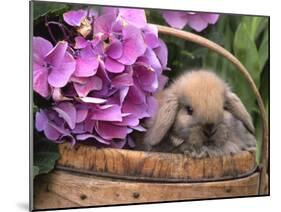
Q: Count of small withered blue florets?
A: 0